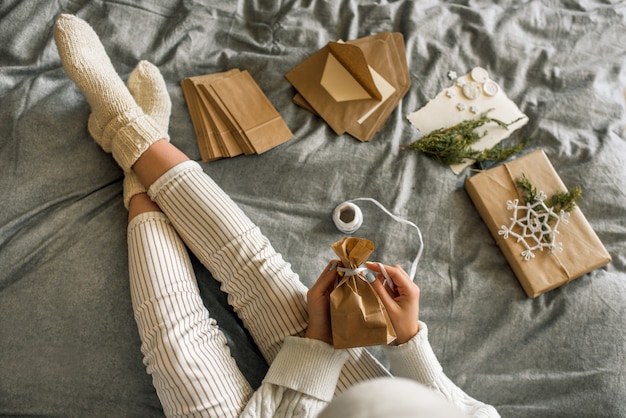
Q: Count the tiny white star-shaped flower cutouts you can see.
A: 5